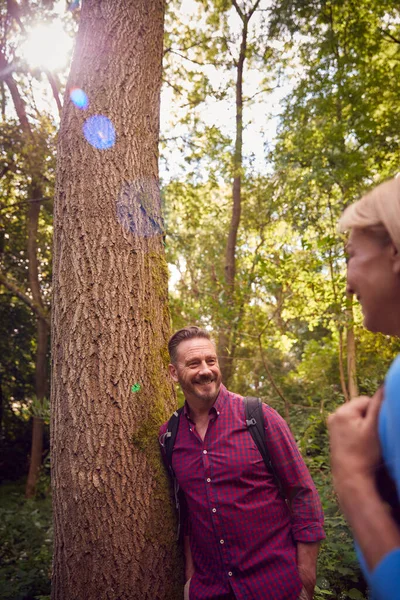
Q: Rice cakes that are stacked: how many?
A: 0